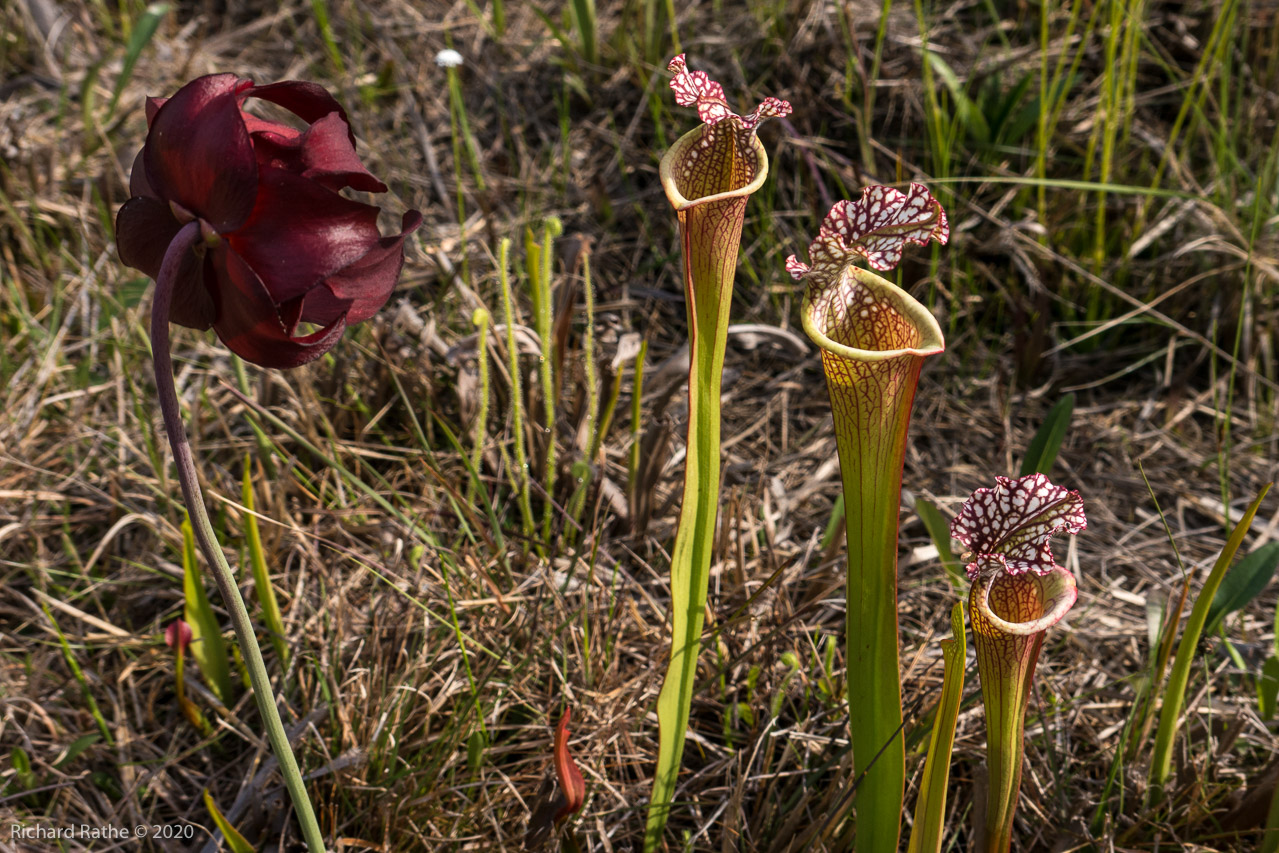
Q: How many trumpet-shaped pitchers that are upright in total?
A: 3